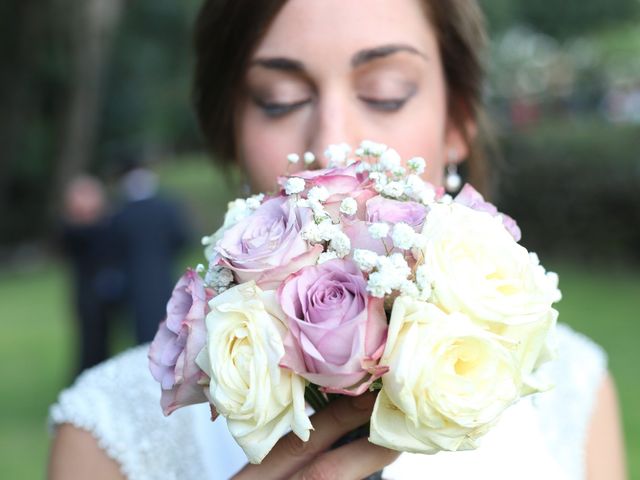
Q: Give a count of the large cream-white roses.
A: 3